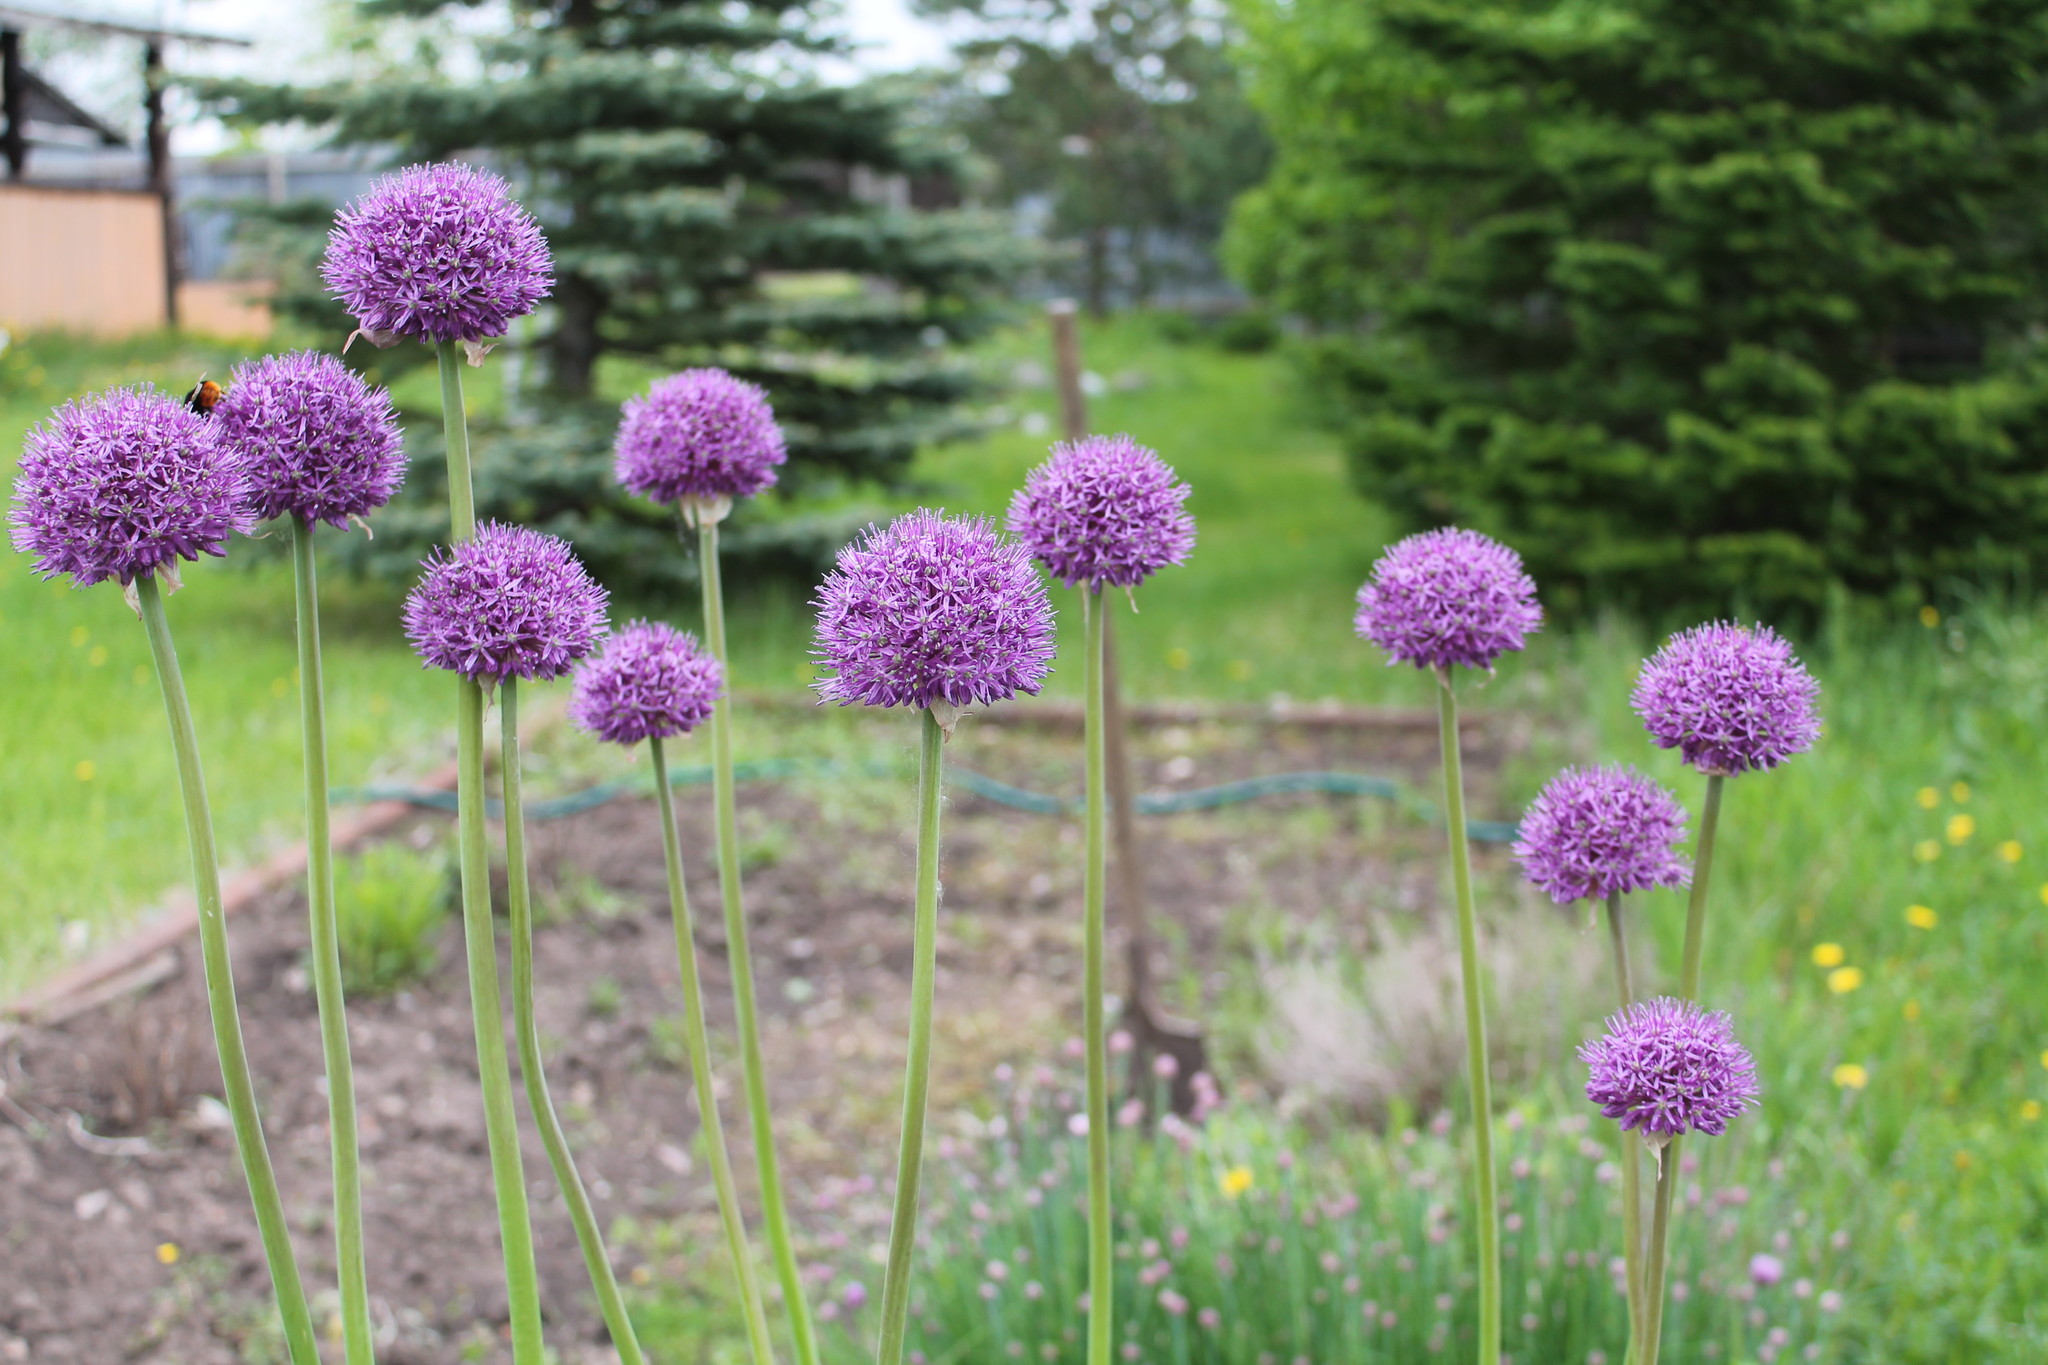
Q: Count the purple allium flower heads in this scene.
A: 12